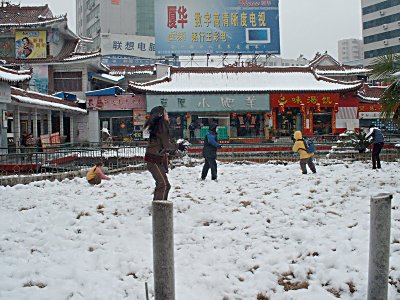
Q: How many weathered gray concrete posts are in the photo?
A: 2